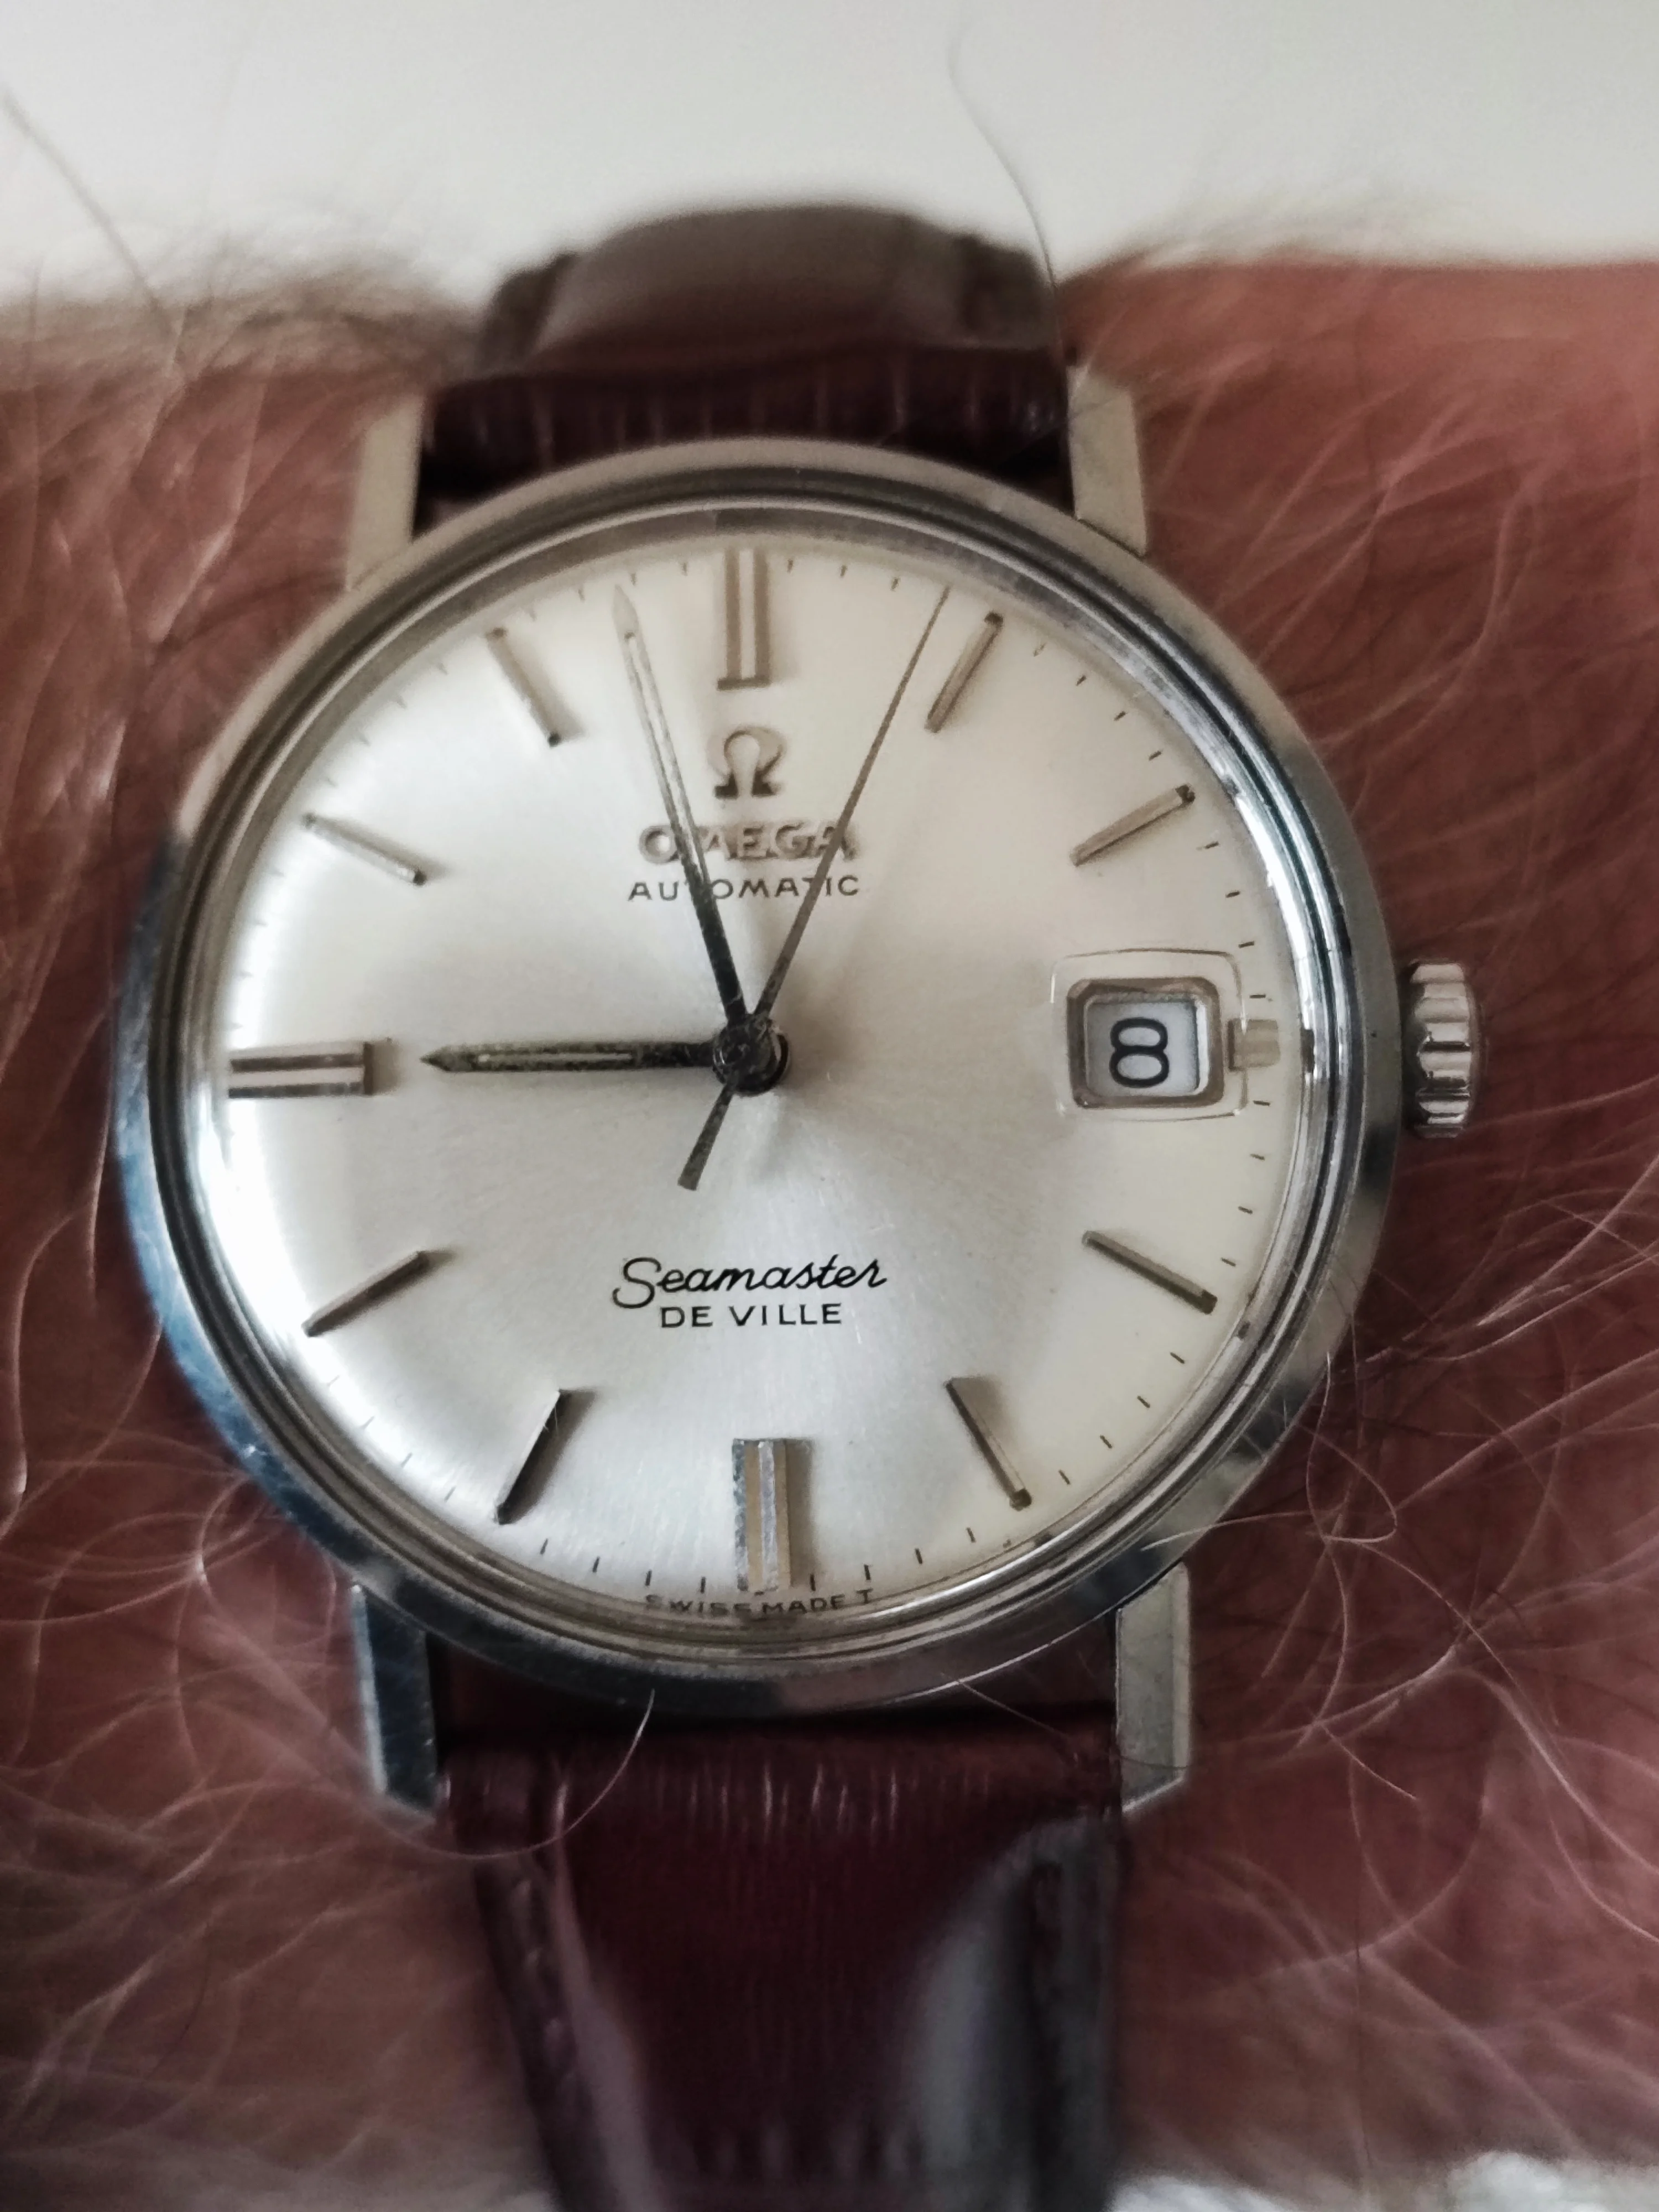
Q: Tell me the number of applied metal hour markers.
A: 12